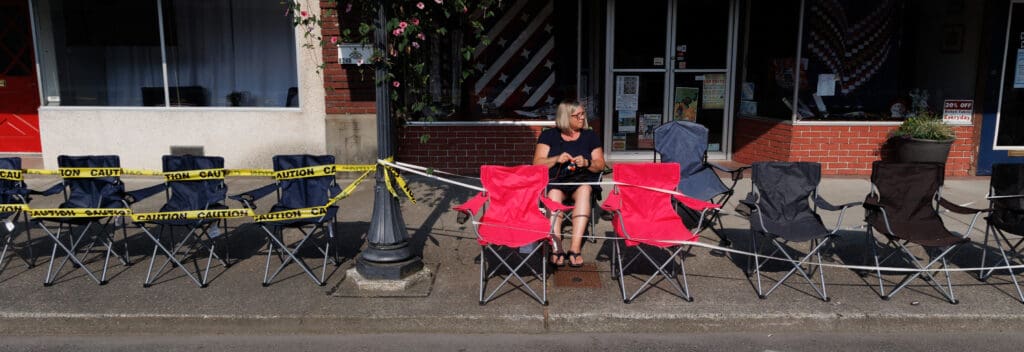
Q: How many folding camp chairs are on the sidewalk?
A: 11